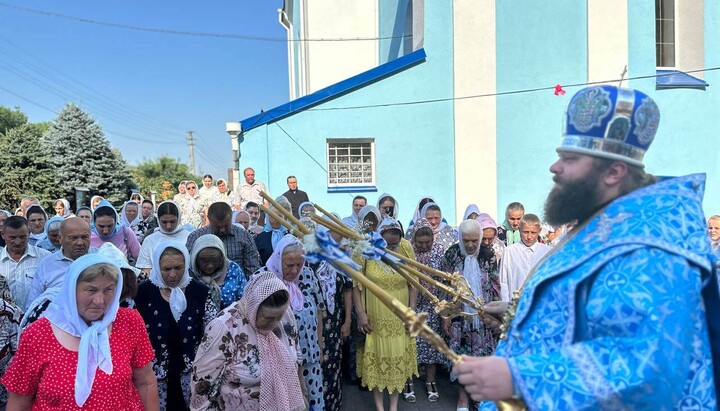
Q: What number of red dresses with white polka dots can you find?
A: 1